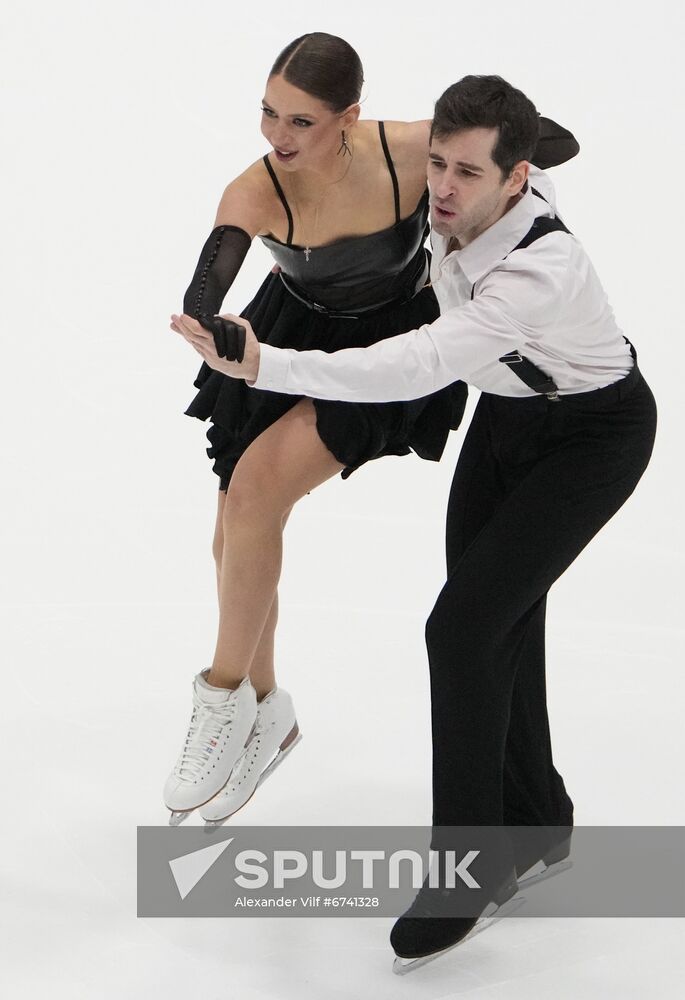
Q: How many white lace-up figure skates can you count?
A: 2